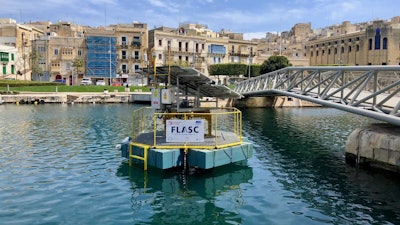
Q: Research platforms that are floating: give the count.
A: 1